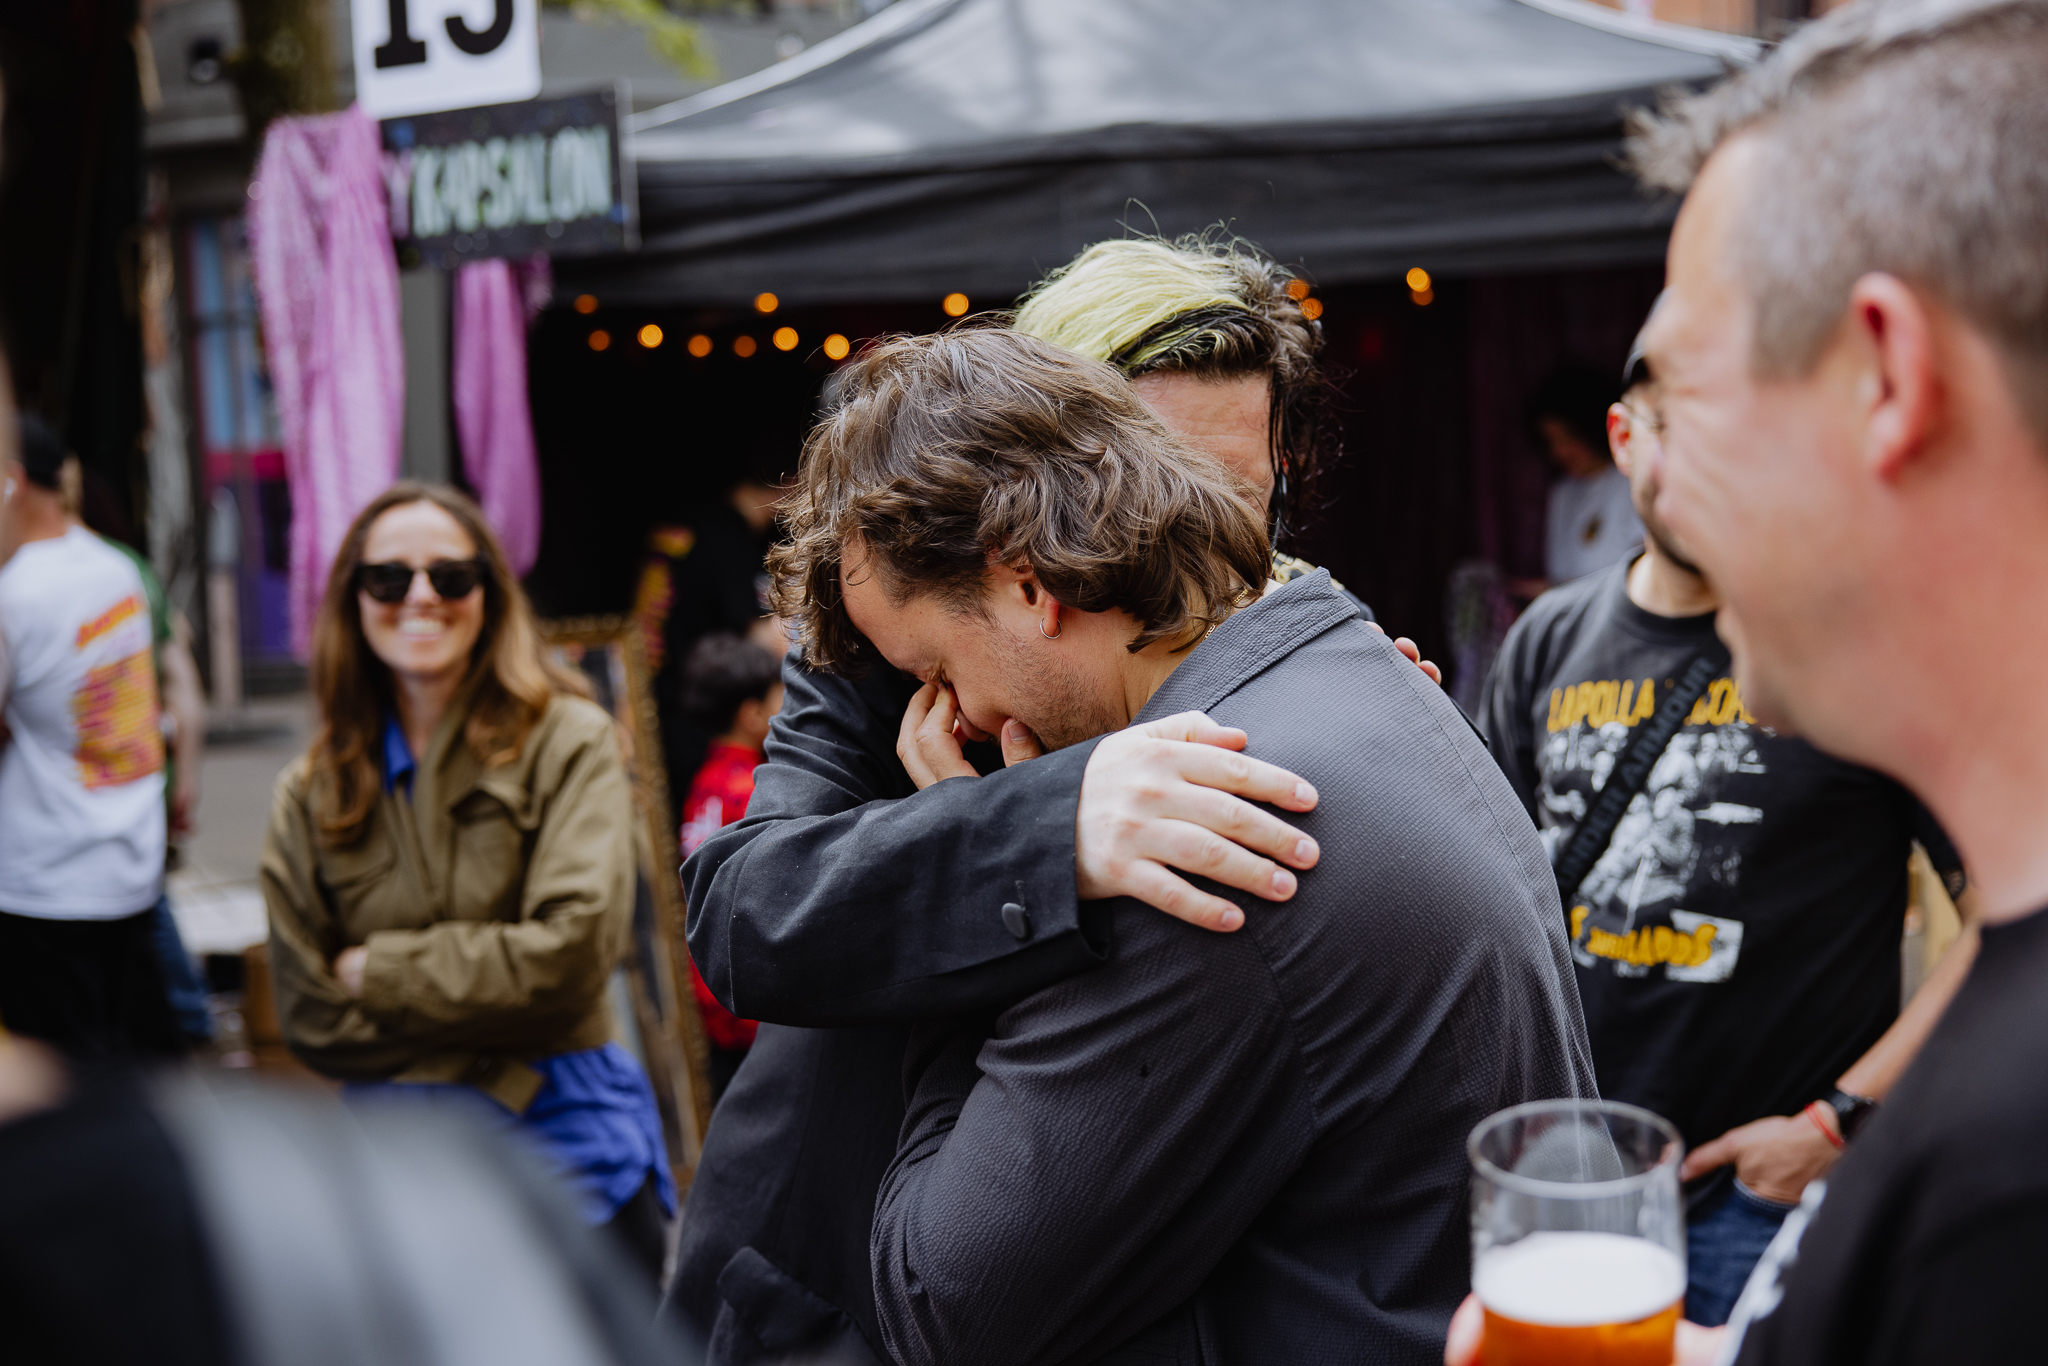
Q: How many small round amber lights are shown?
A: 13